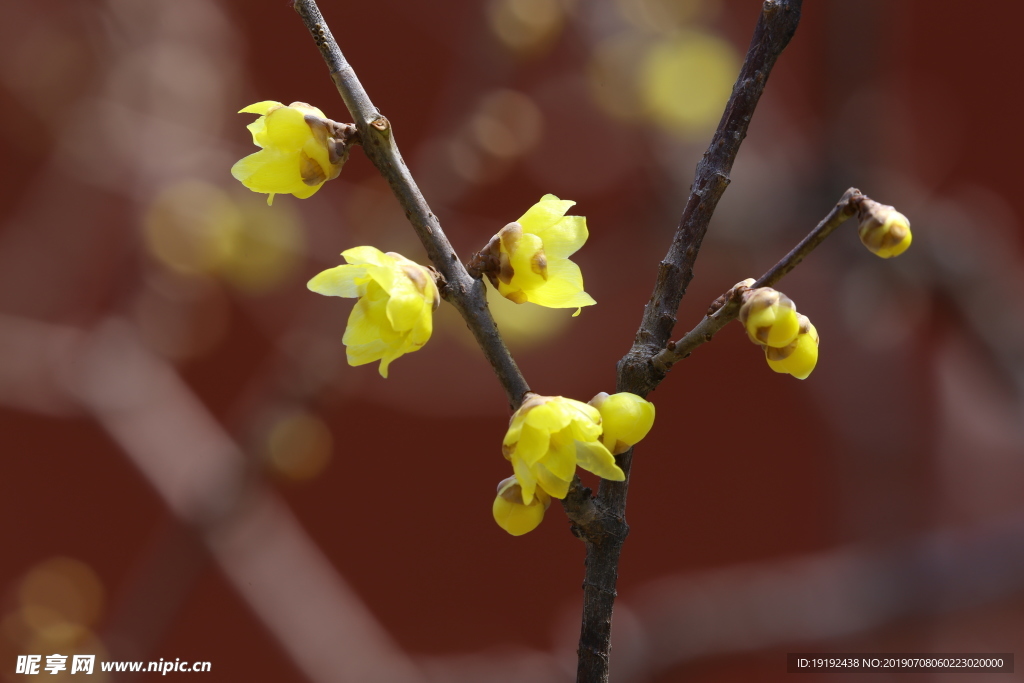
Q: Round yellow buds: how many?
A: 5